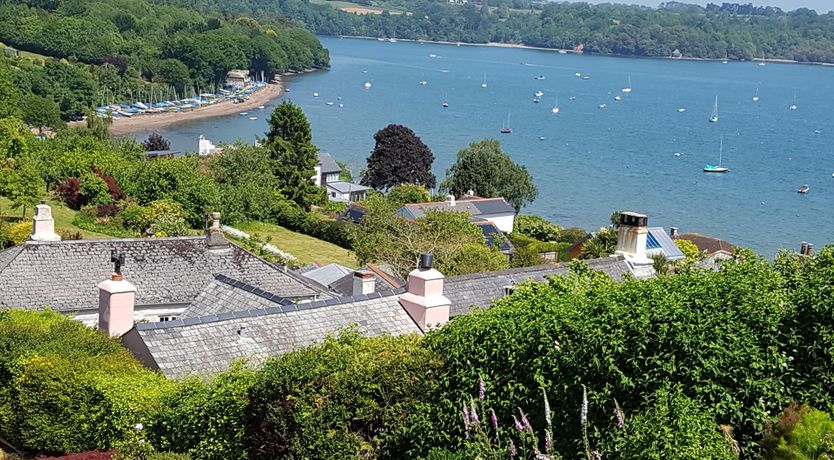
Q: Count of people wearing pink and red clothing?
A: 0